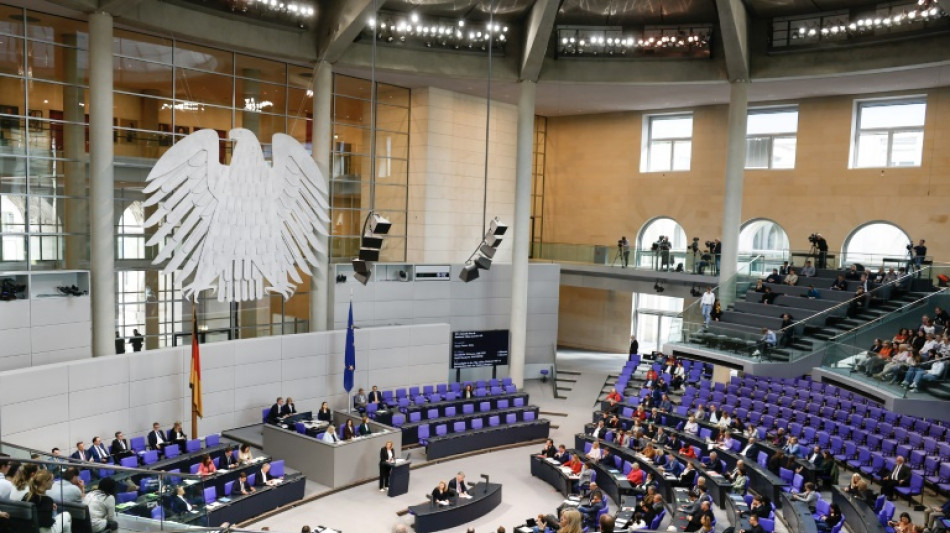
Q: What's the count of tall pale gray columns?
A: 4